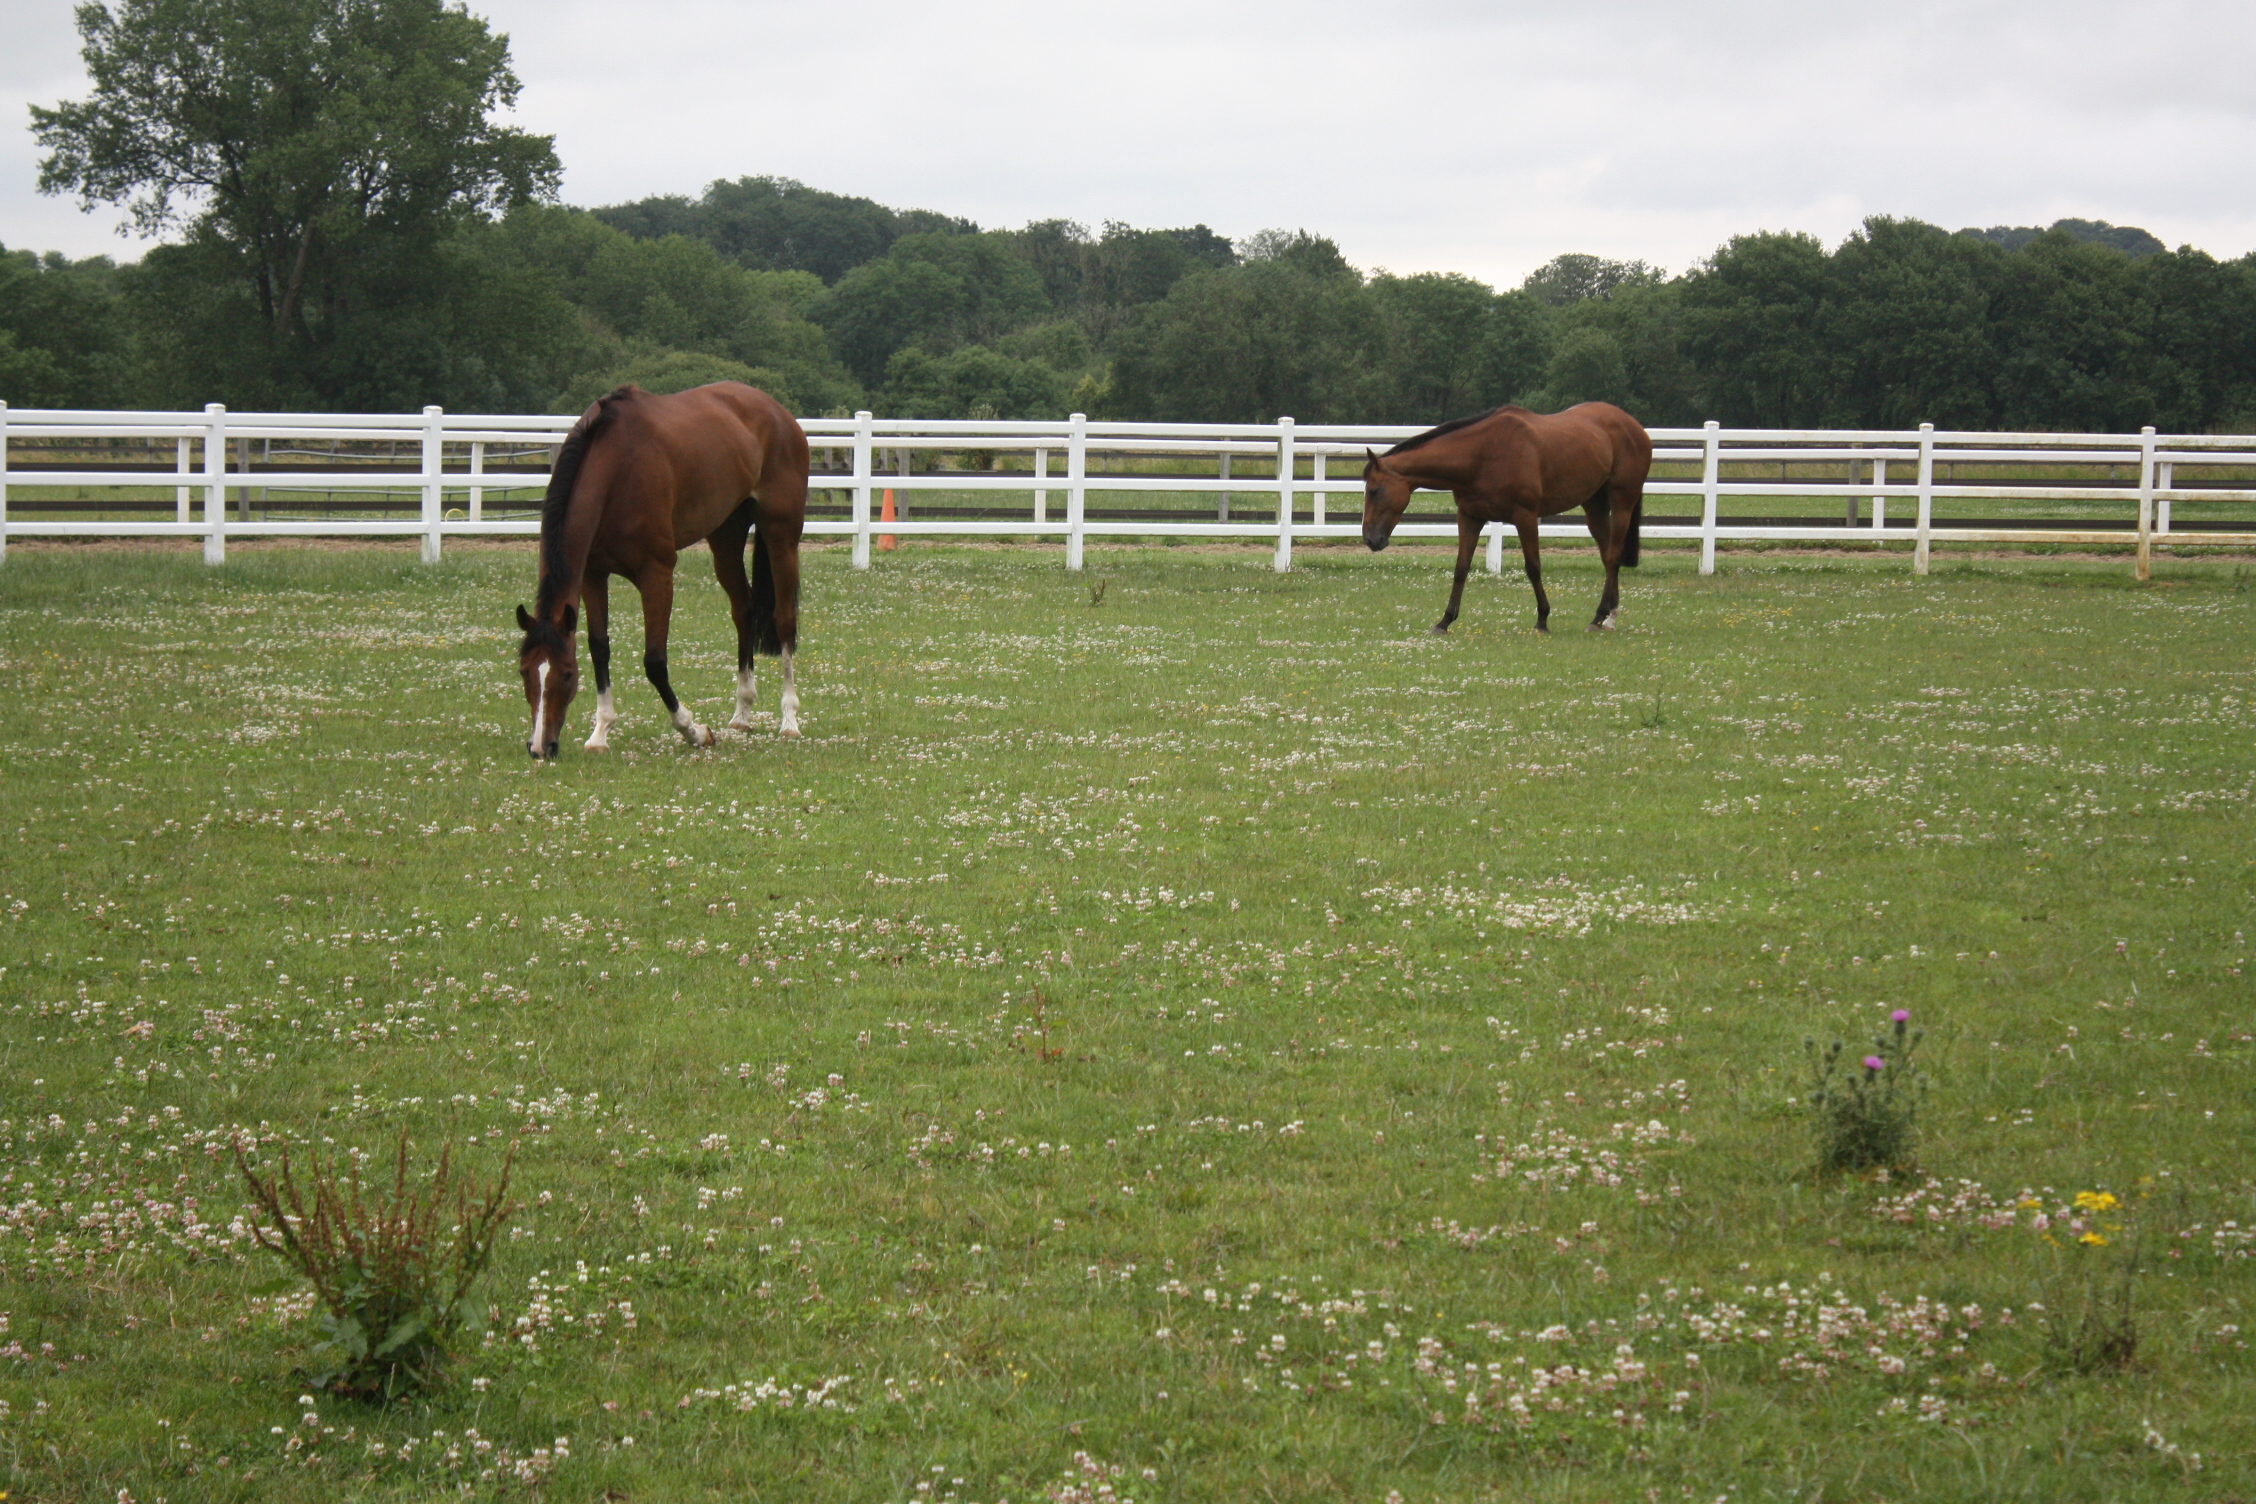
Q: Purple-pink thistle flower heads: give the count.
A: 2